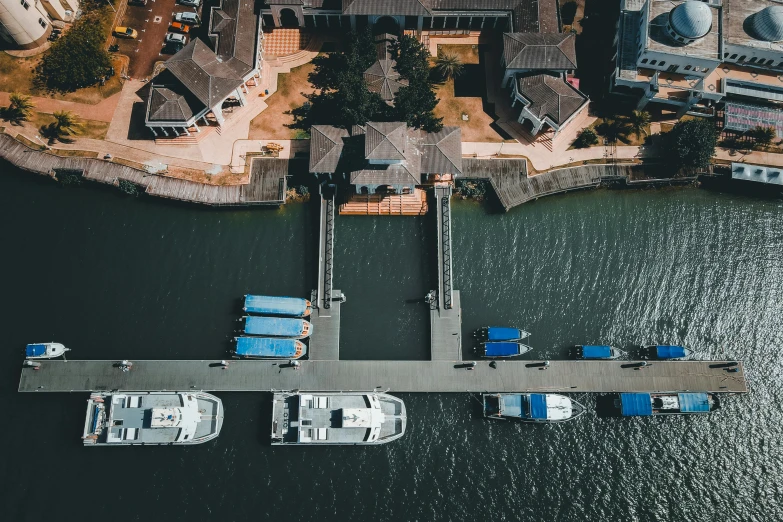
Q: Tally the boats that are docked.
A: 12